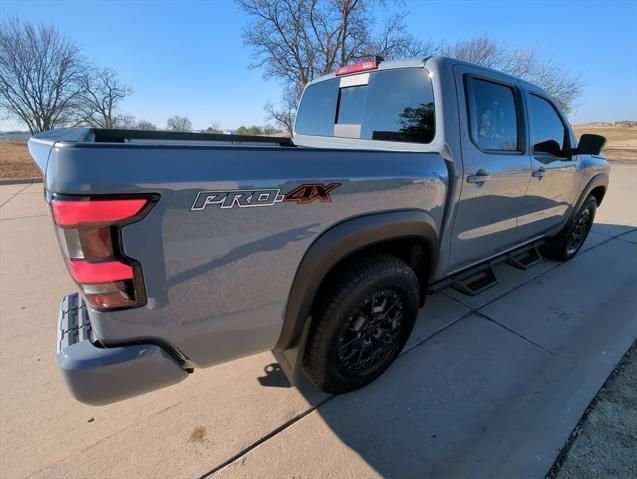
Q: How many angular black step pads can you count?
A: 2